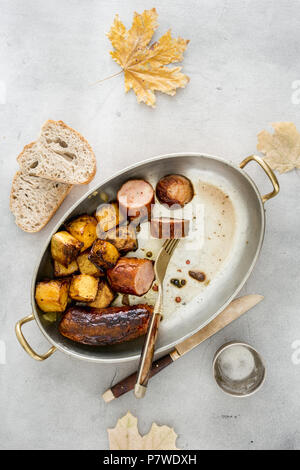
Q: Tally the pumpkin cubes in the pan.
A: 10